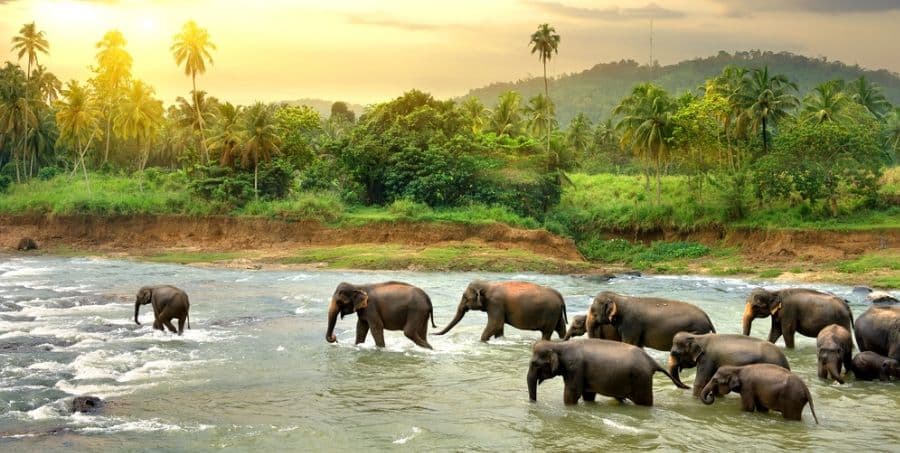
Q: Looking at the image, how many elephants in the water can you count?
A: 12